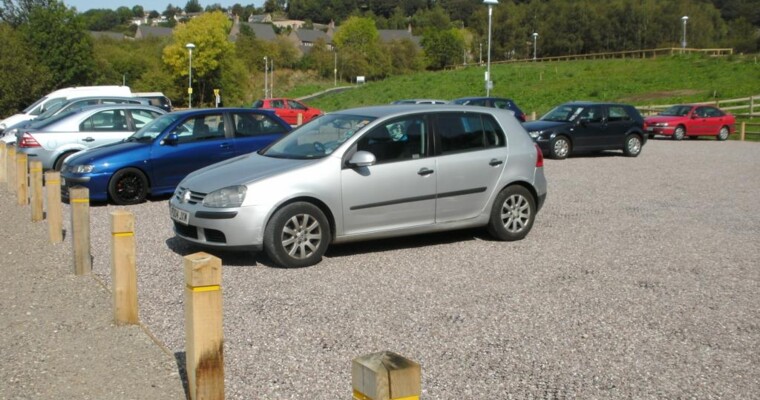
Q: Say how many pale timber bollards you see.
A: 9